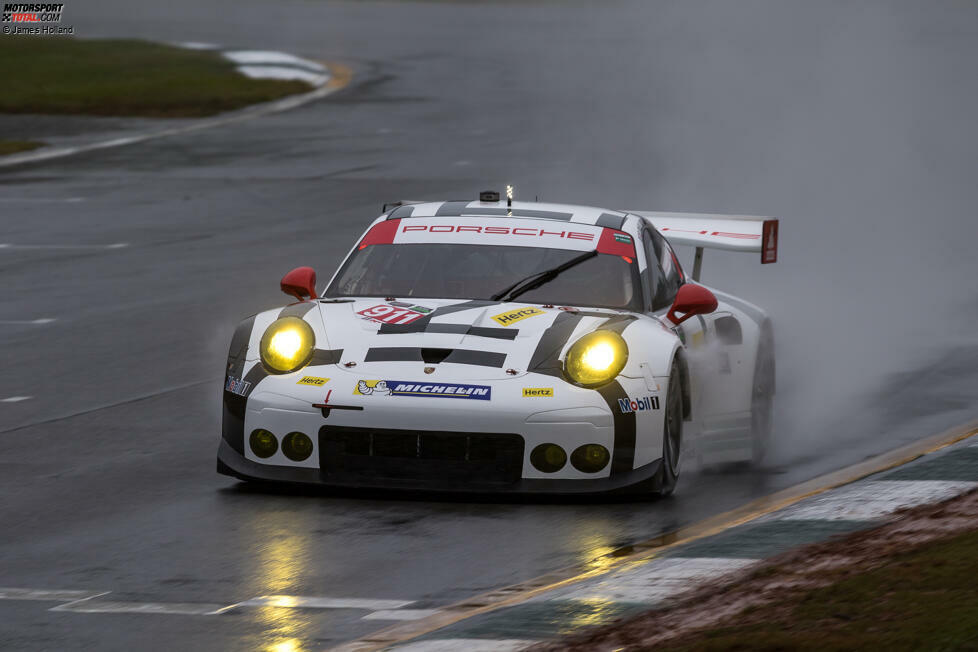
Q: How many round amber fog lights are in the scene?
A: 4